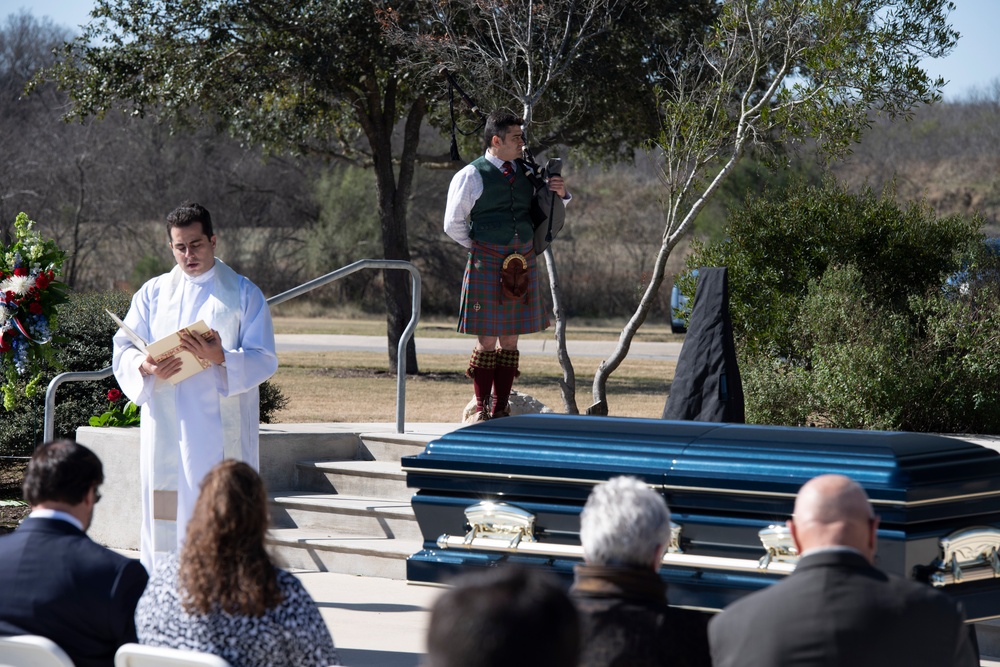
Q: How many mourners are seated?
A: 5